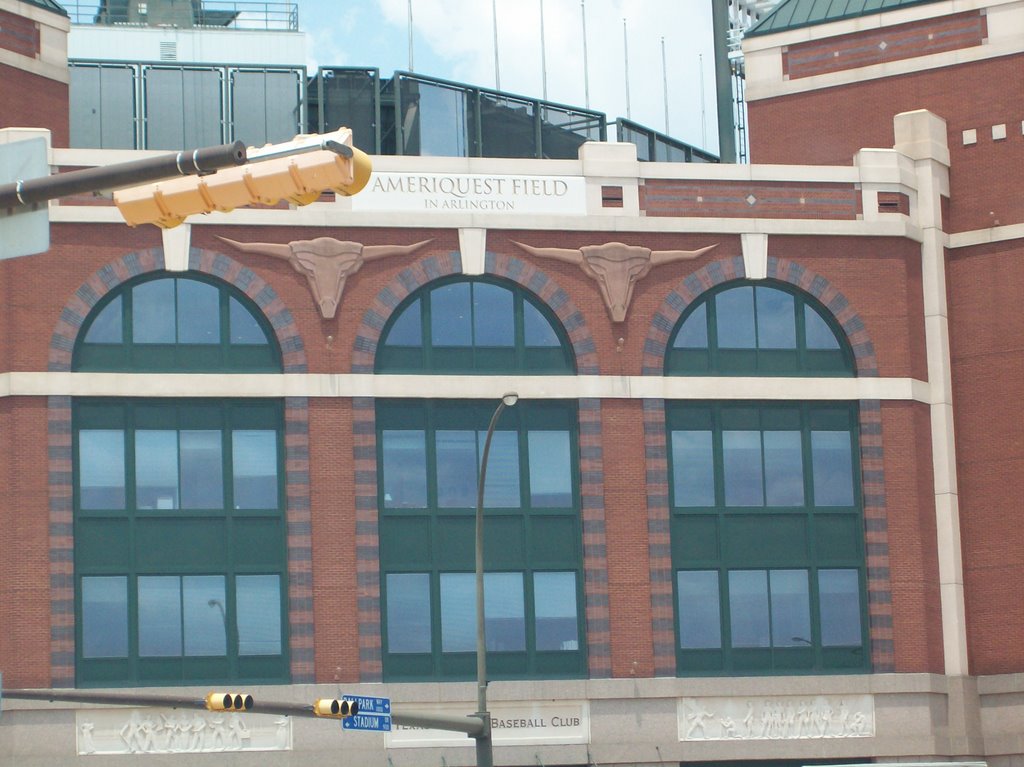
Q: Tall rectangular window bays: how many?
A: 3